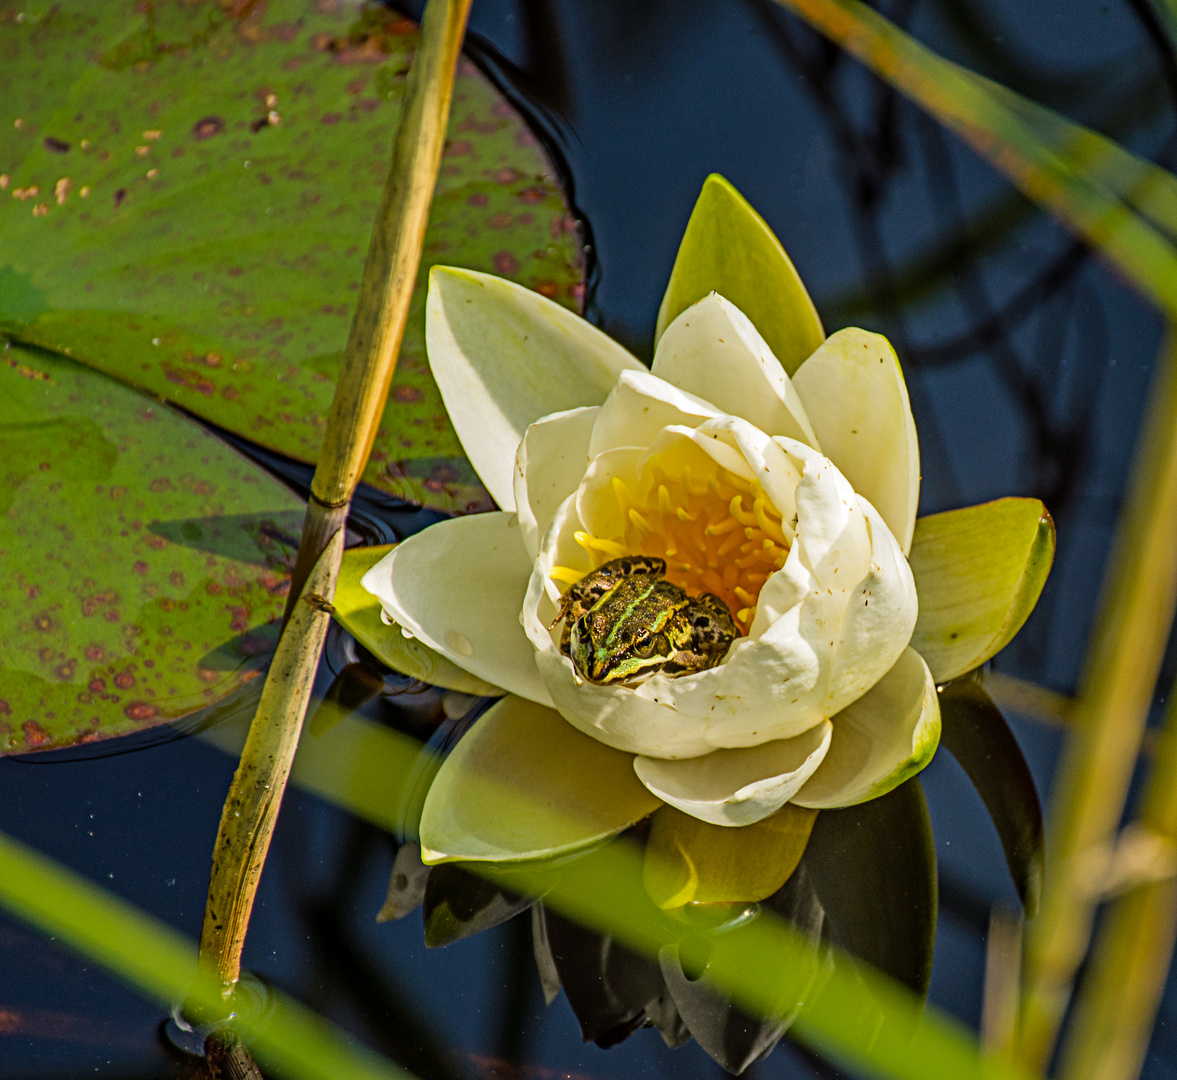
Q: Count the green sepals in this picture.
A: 4